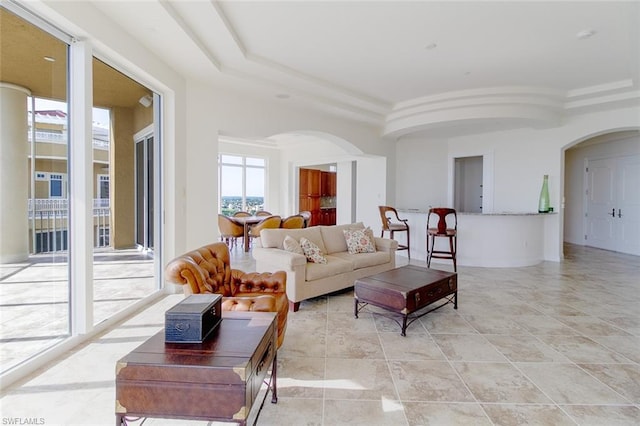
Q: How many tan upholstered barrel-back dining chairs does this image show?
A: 6